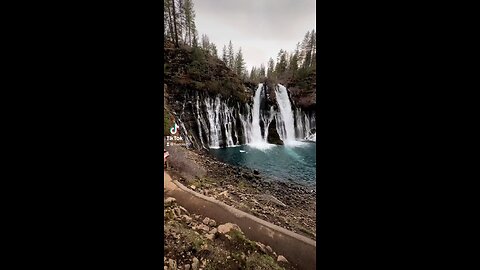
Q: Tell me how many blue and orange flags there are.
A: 0